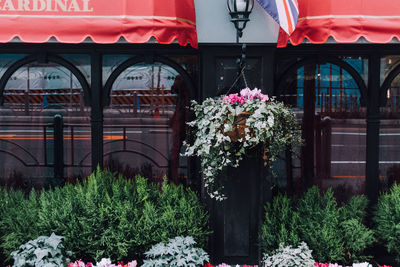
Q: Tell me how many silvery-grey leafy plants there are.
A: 3